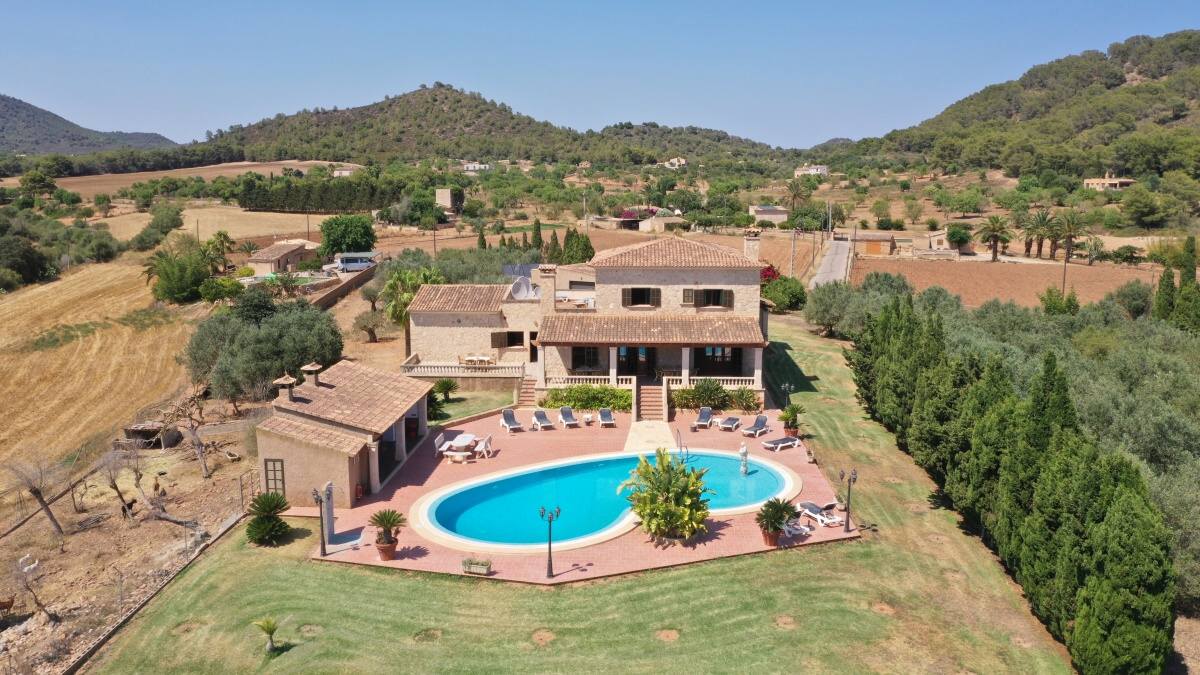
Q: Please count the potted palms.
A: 3